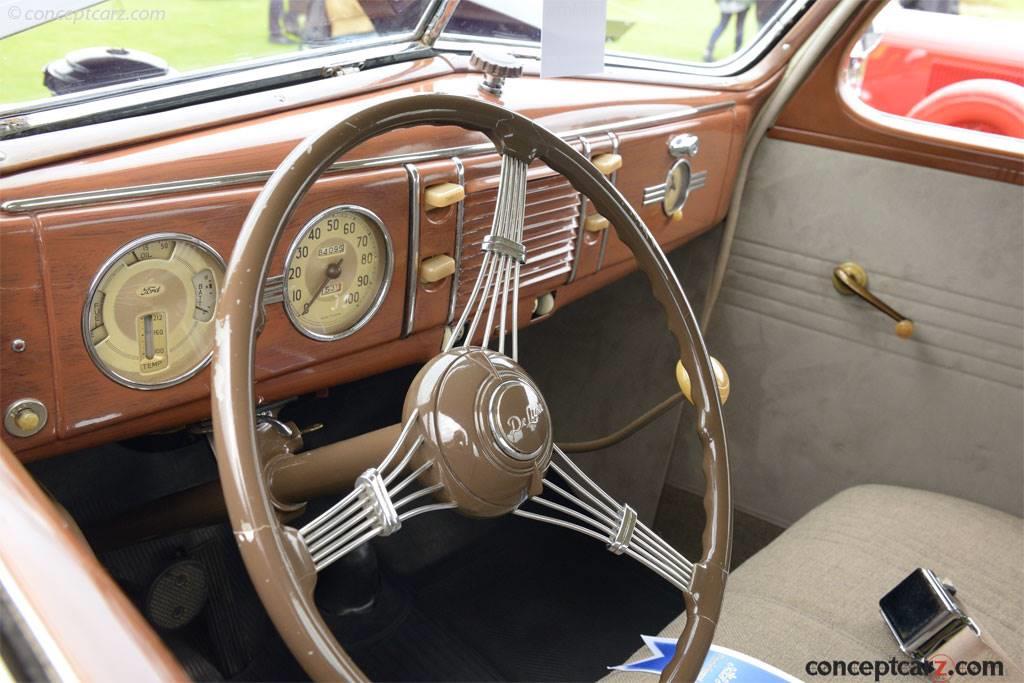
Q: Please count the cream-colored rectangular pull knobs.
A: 4